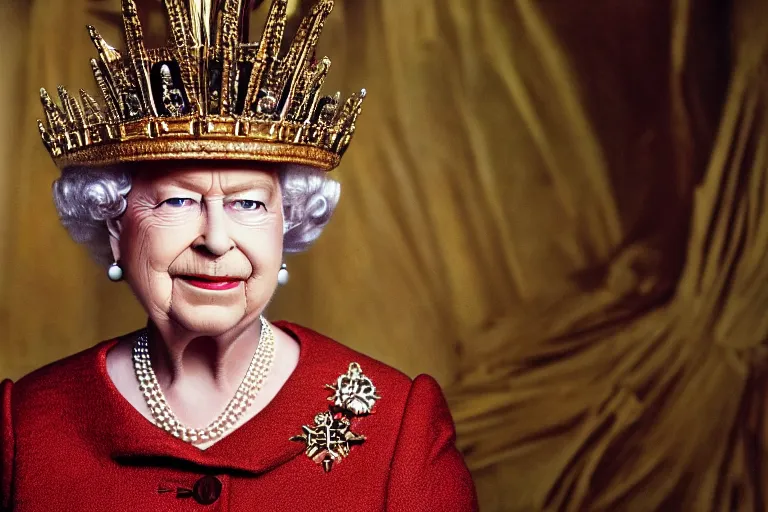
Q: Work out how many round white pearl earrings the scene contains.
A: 2